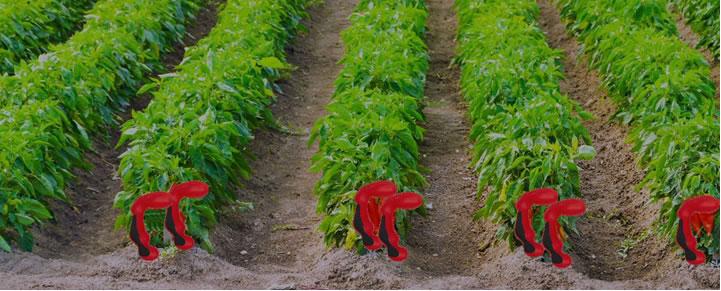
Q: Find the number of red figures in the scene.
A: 7